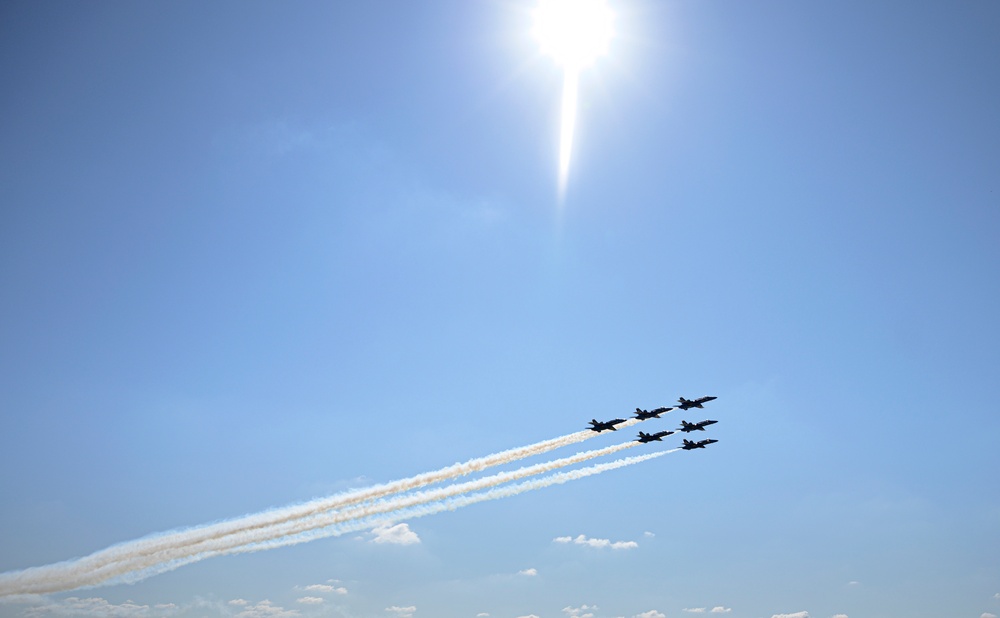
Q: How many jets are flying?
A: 6